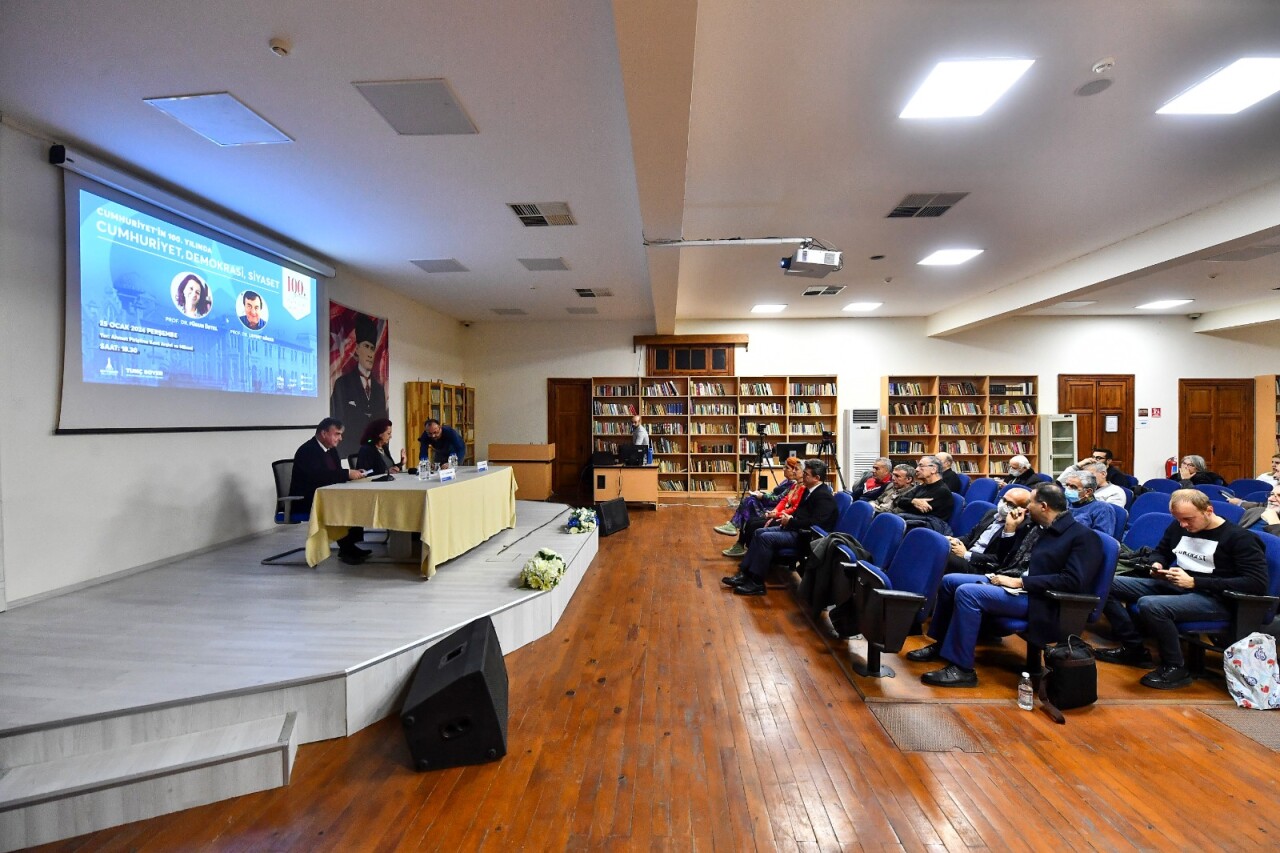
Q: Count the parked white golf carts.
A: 0